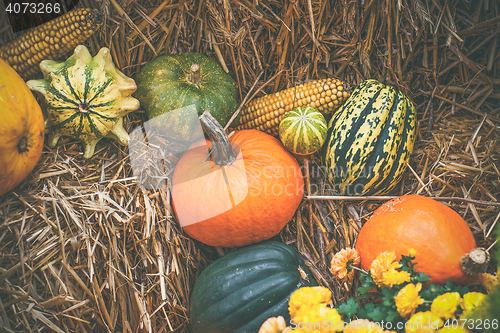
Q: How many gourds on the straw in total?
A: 8